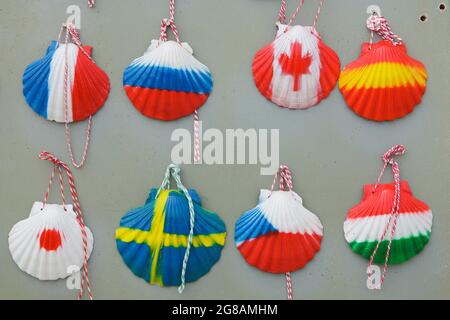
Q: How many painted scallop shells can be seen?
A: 8